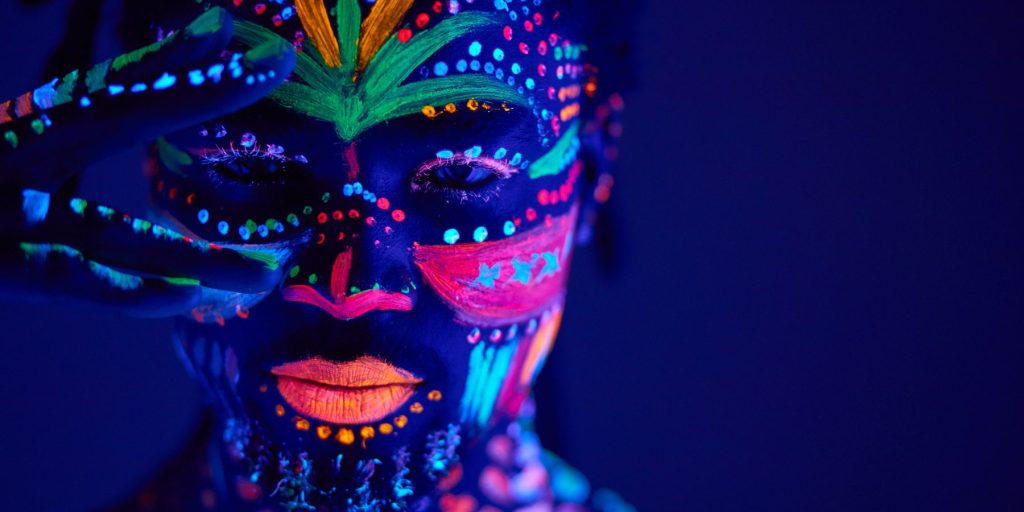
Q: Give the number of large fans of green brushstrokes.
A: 1